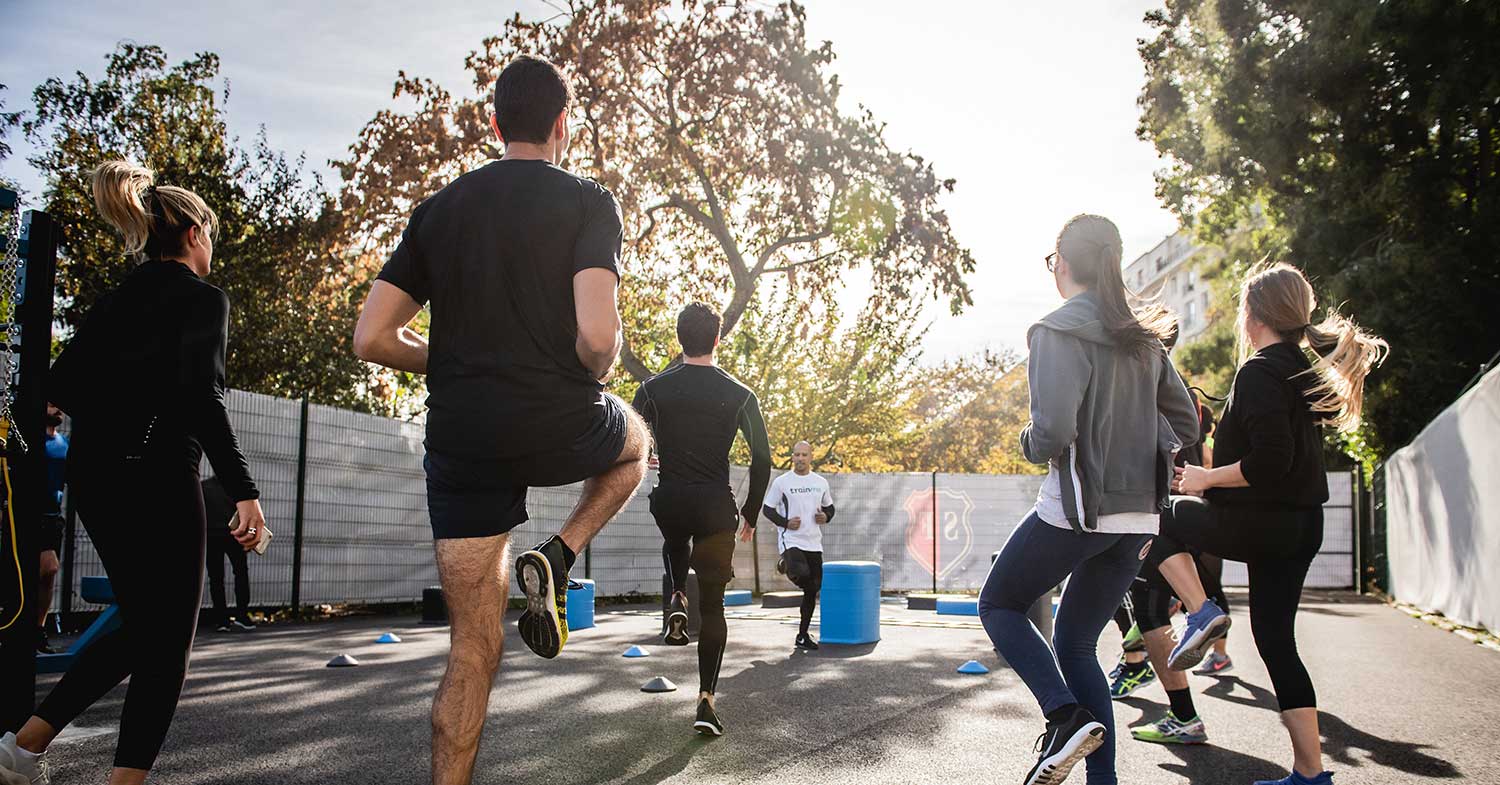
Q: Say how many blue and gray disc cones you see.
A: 5